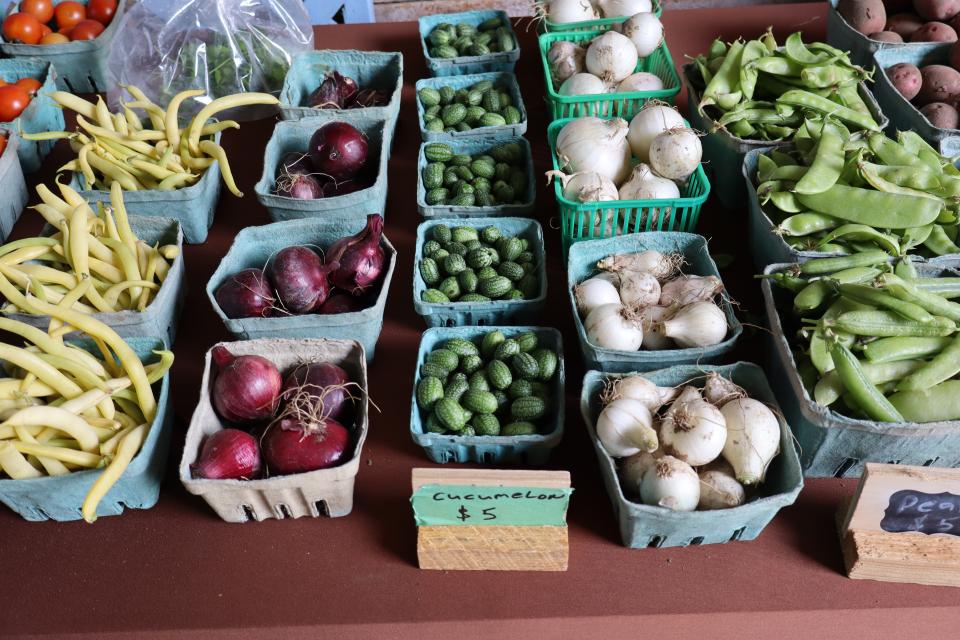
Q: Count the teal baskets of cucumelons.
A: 5